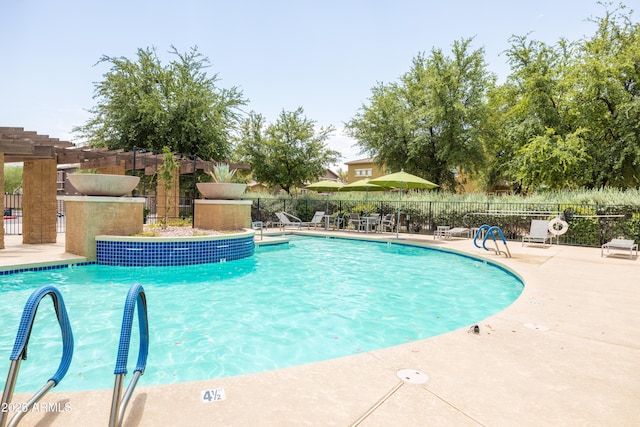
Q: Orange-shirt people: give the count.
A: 0